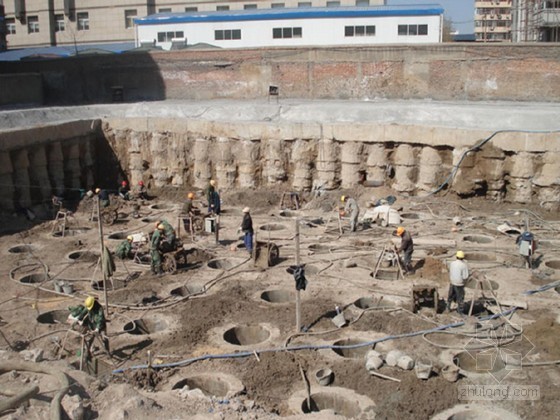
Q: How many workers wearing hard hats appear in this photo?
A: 13